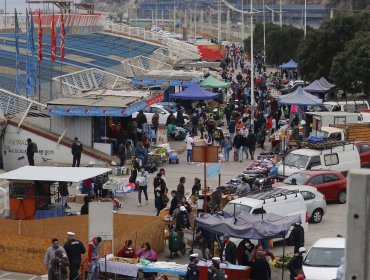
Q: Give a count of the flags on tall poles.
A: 6